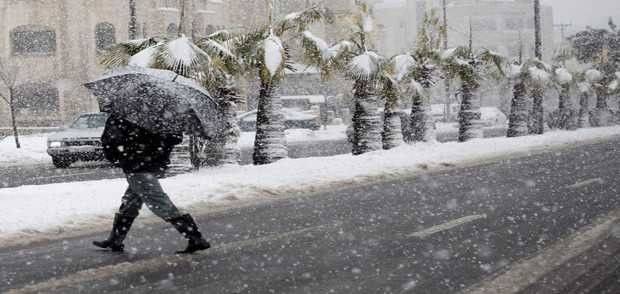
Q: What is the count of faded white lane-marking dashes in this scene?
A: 2